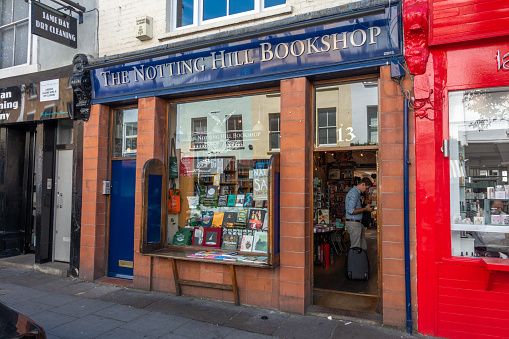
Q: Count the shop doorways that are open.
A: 1